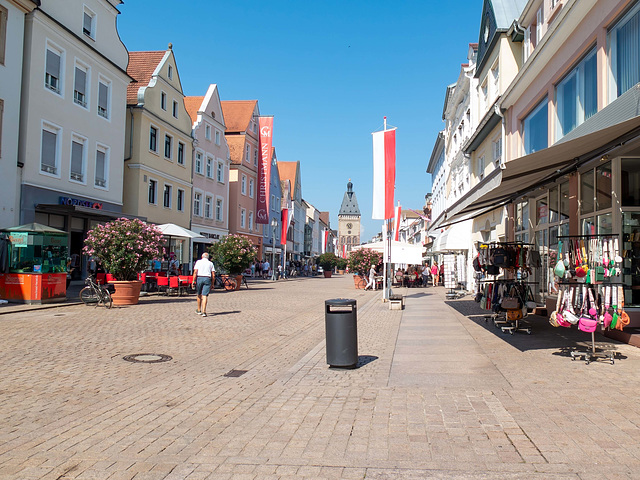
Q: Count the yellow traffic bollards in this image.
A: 0